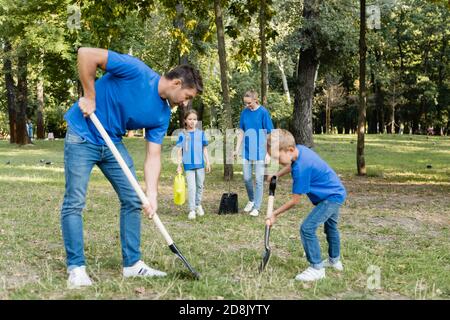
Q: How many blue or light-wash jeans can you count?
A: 4